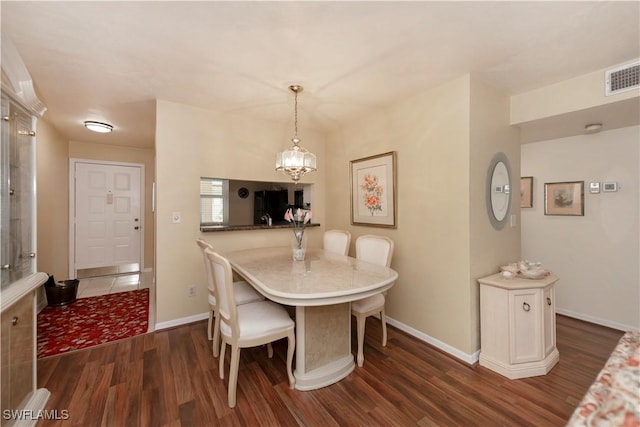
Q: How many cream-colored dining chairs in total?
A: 4